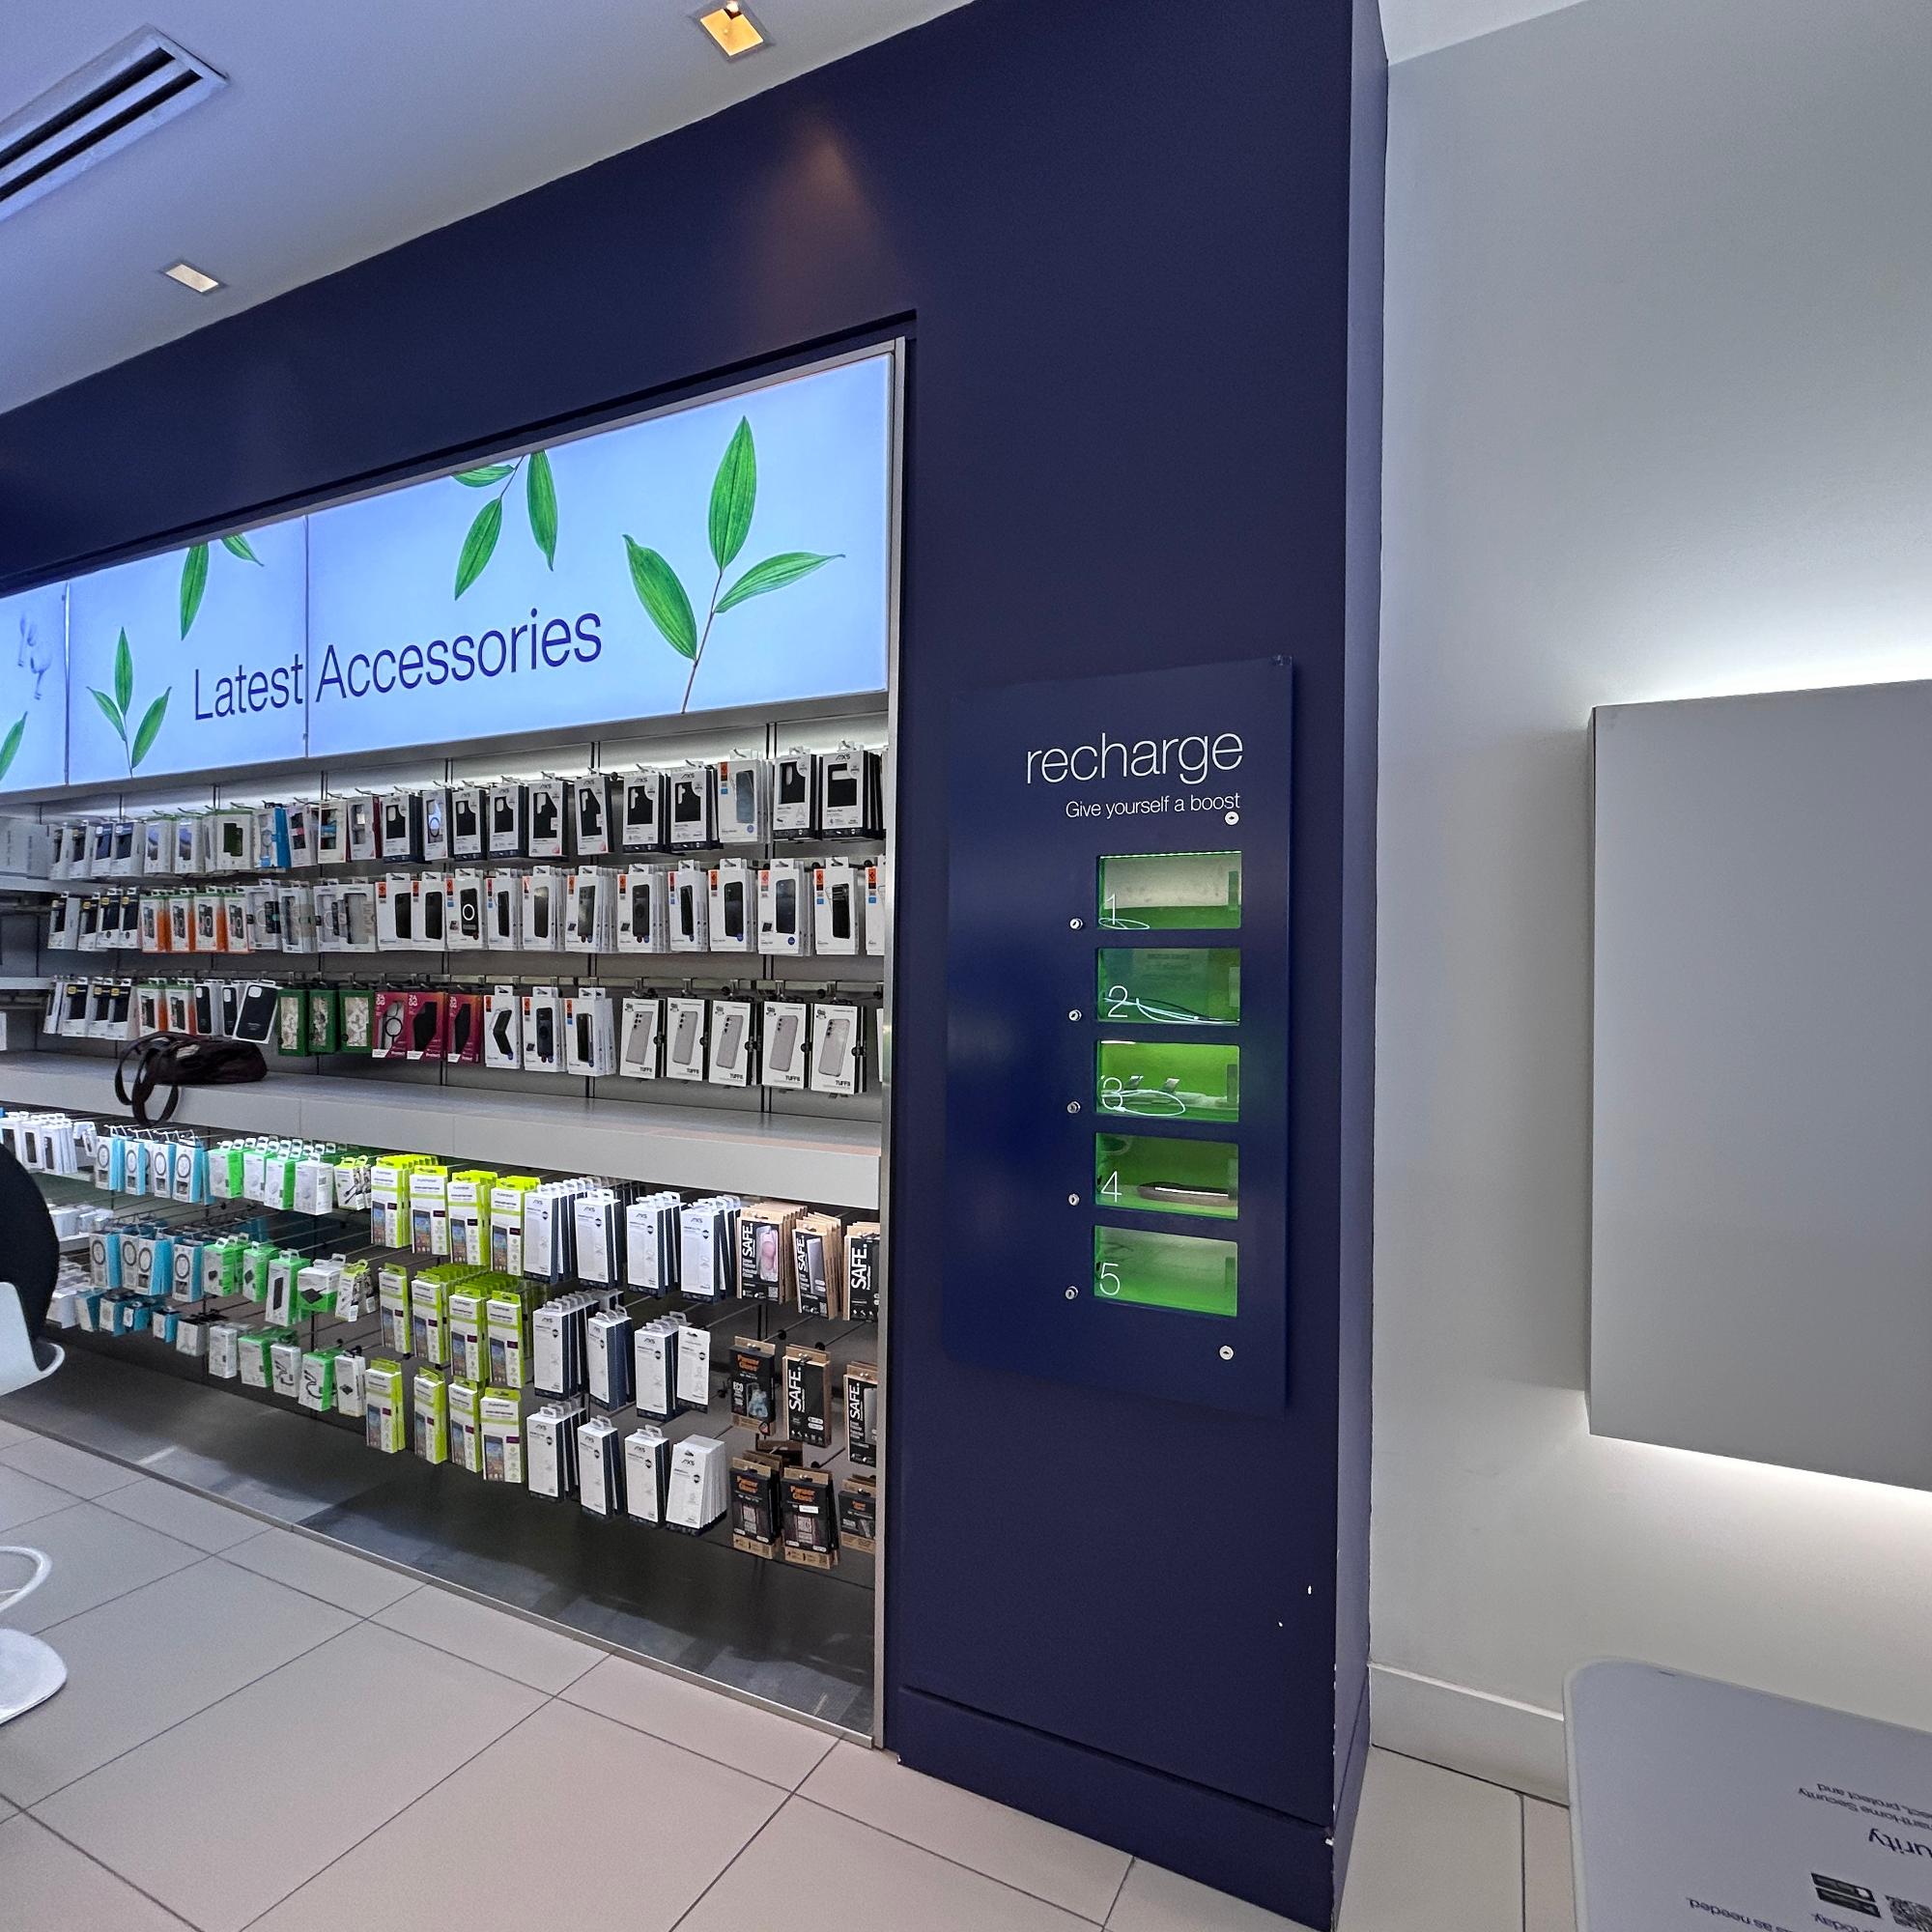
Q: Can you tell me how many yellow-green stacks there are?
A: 12